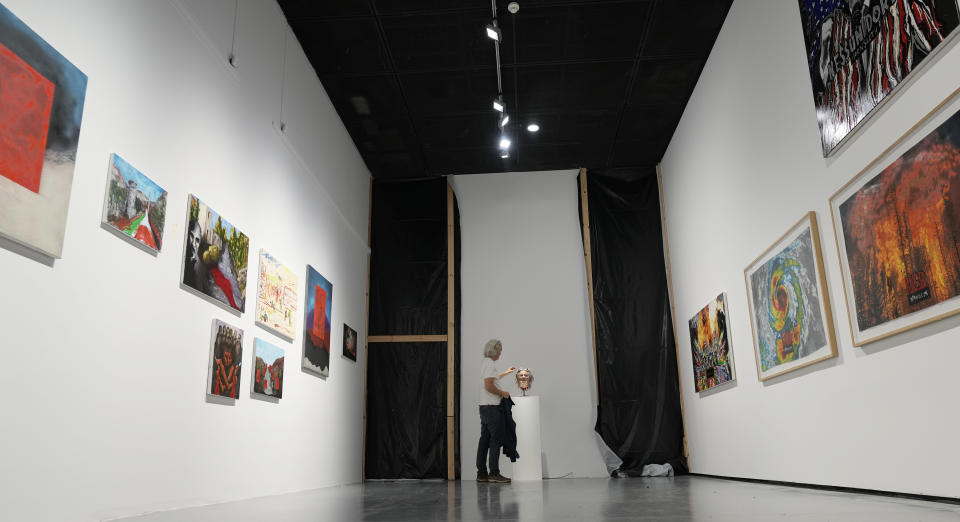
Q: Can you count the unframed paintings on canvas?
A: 10